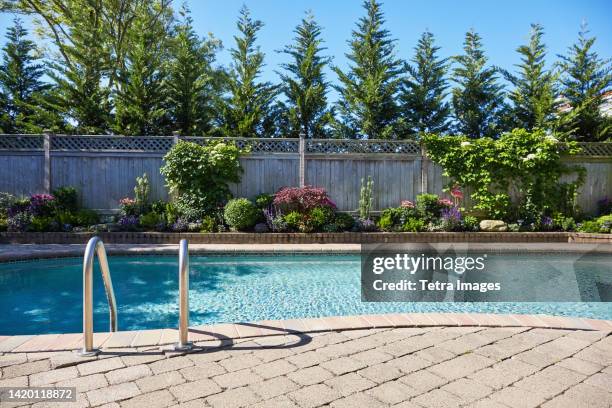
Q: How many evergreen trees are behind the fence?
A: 11